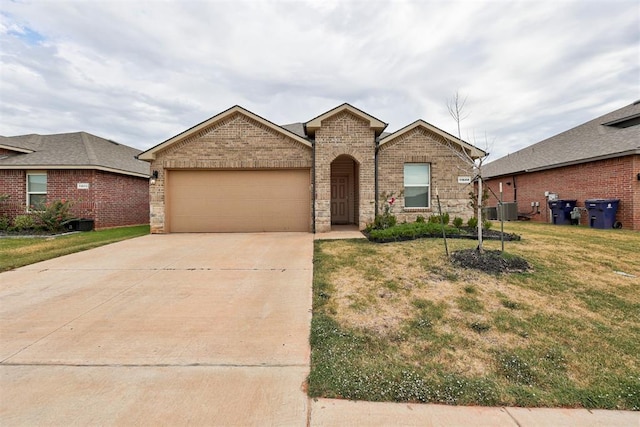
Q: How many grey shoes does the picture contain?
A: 0